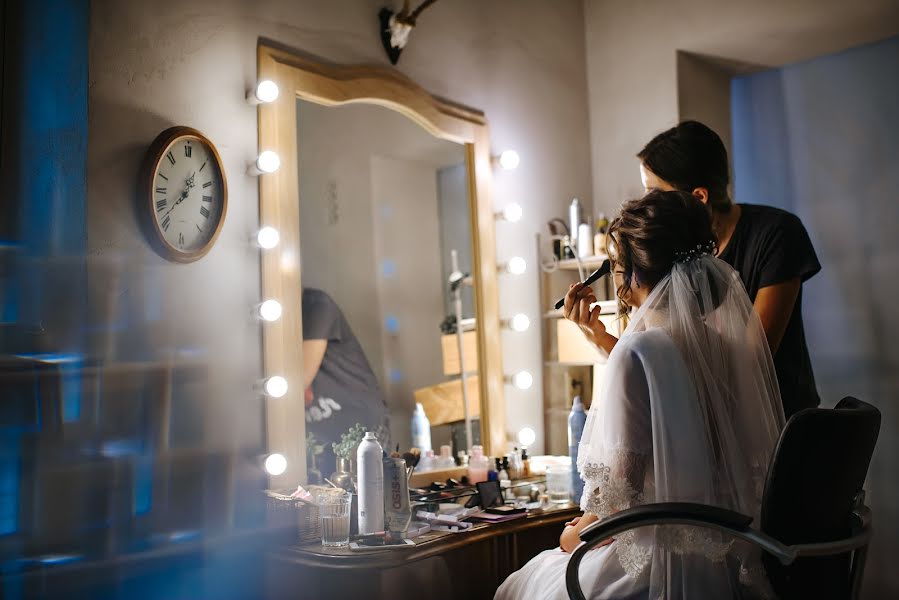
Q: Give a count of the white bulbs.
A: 12